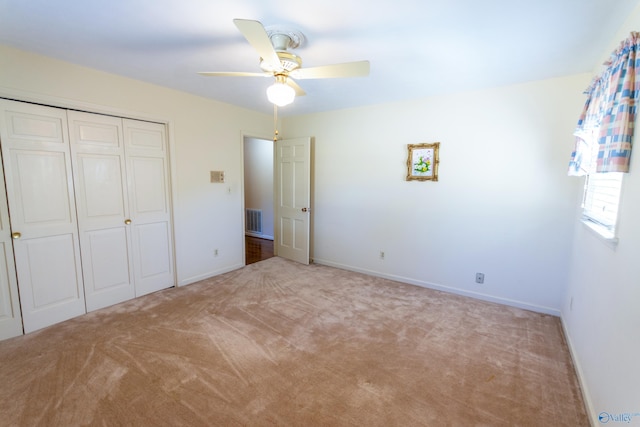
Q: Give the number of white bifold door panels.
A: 4